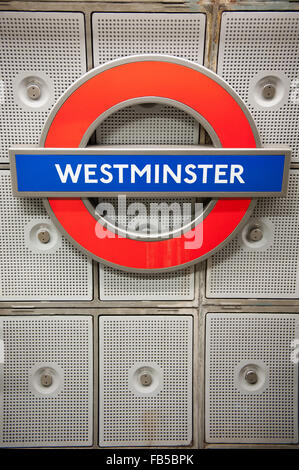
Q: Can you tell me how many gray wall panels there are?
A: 9